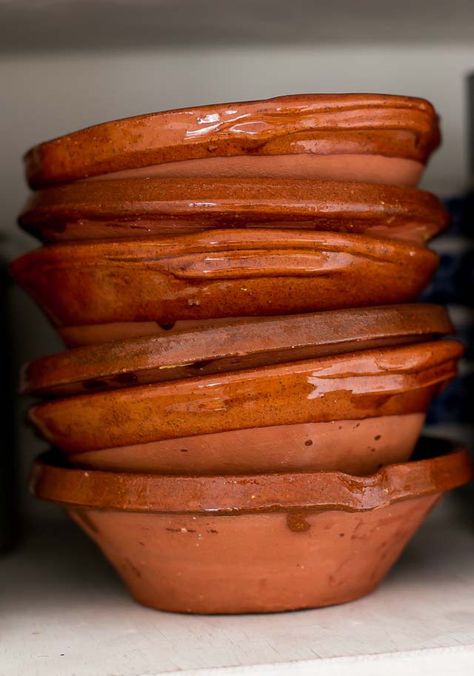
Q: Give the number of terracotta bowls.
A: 6